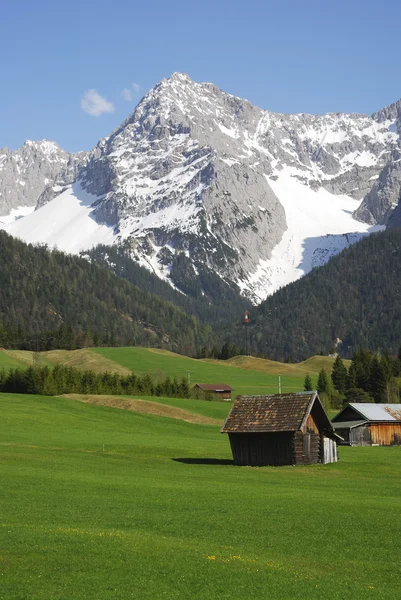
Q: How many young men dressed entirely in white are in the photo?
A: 0